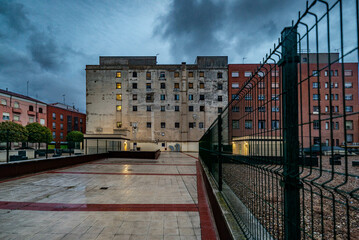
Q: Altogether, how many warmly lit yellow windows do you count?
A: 5